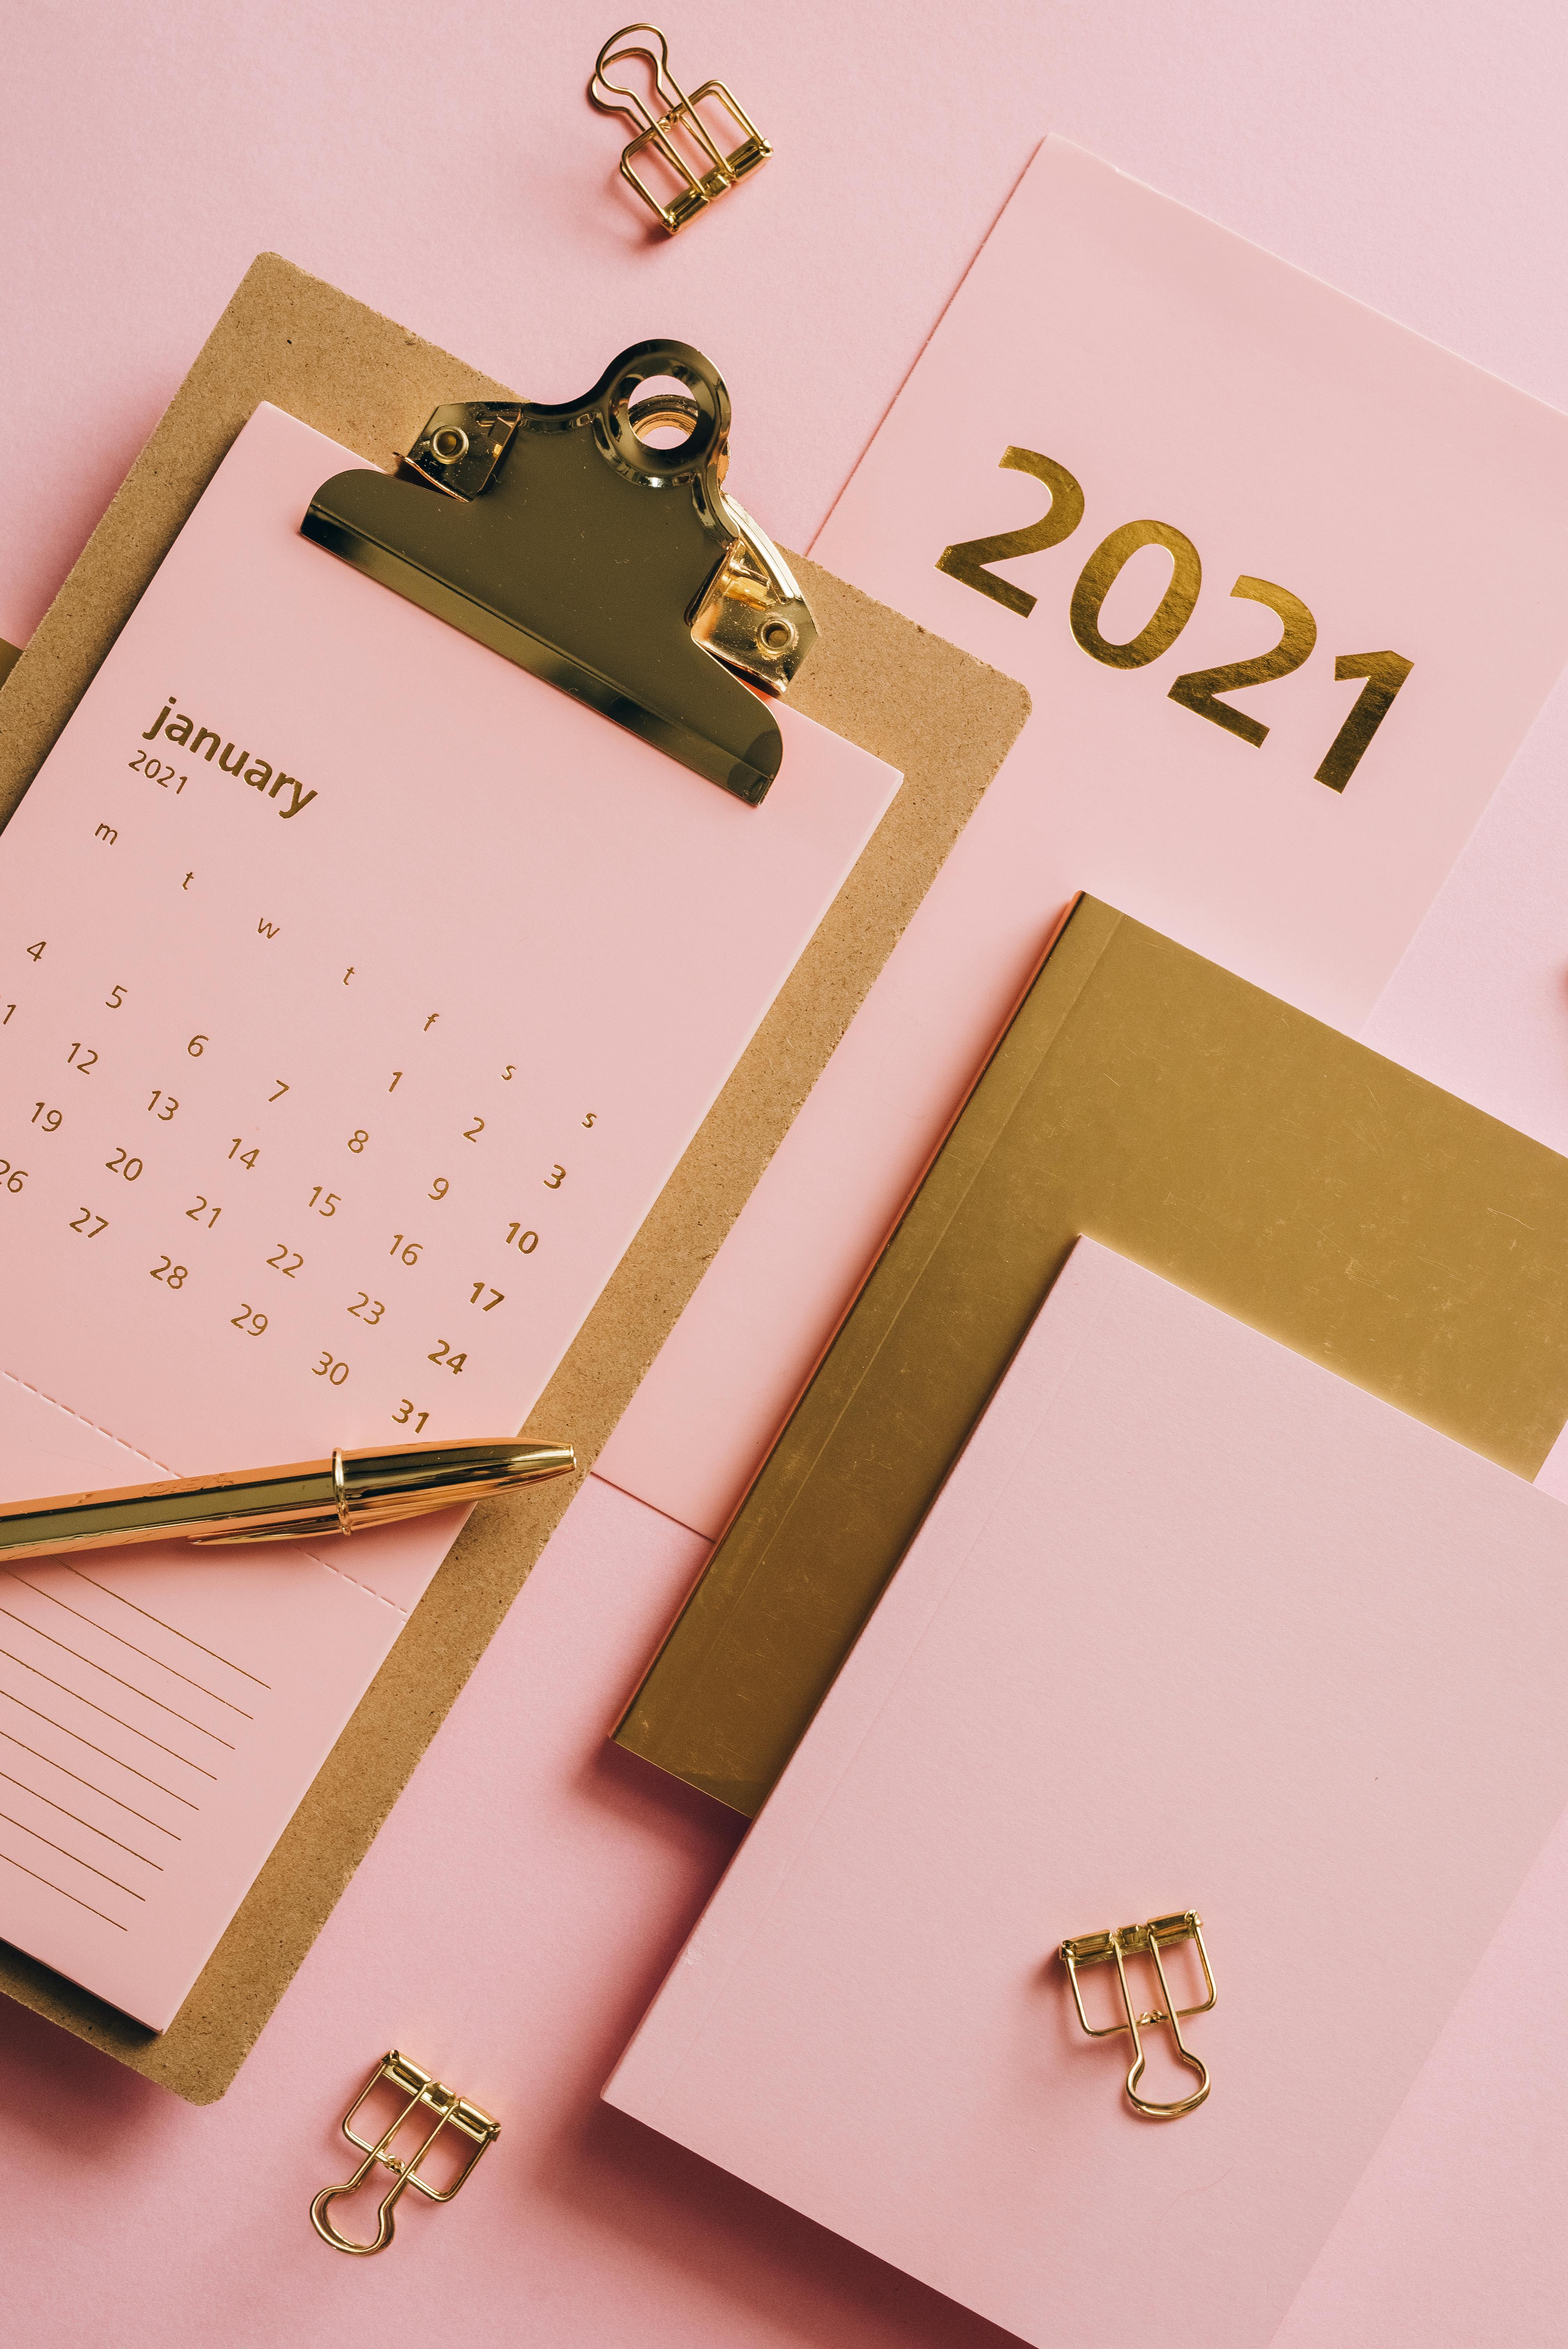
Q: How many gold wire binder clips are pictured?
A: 3